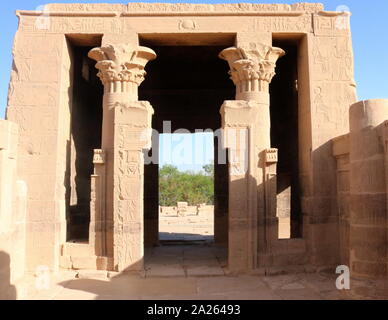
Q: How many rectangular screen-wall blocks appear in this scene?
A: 2